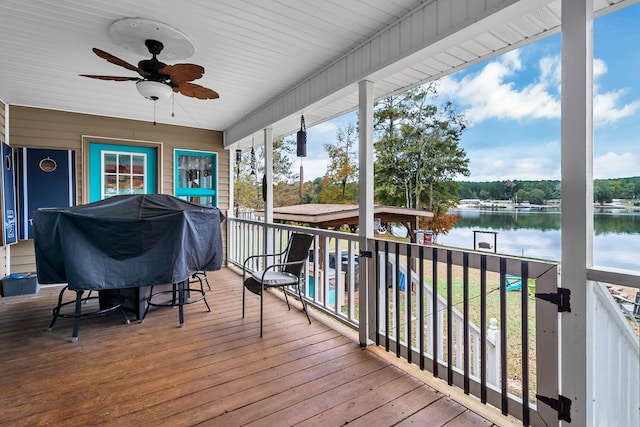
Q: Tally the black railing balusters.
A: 11